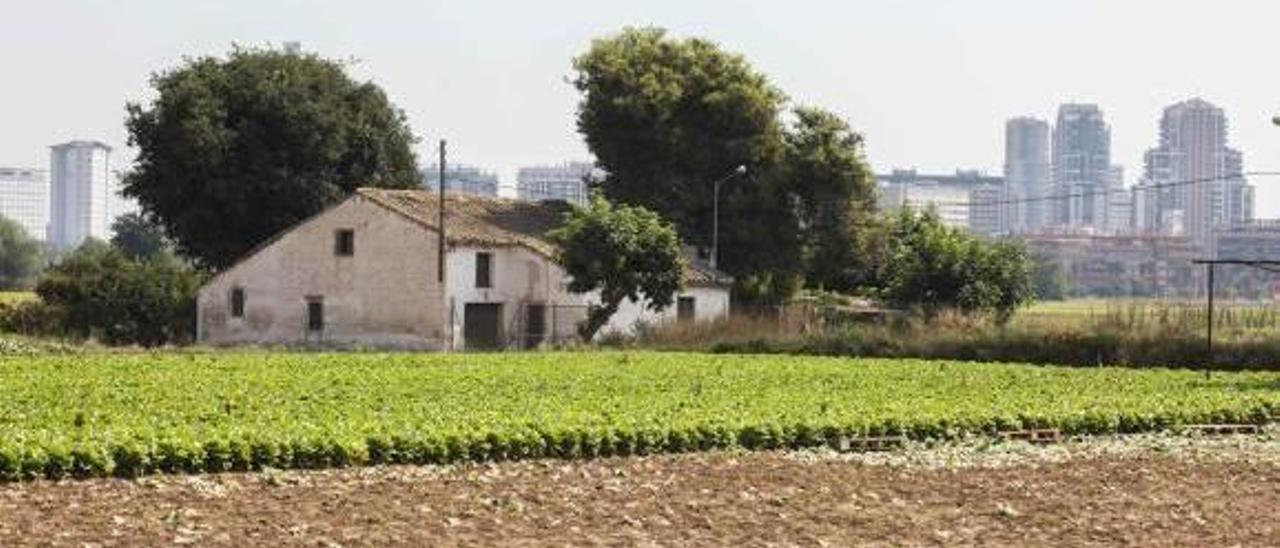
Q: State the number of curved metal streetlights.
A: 1